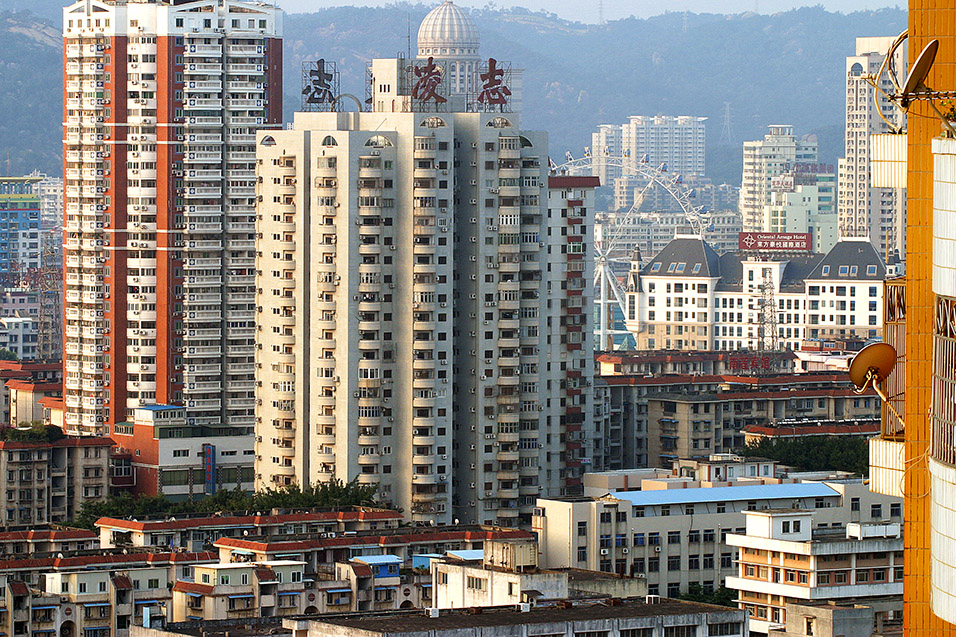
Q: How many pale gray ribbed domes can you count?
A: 1